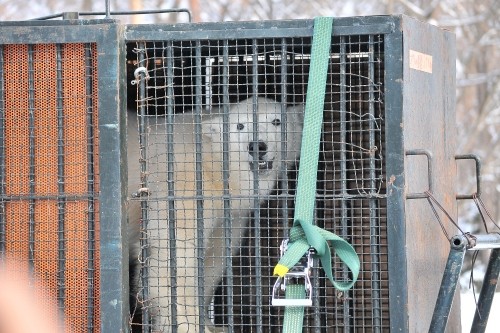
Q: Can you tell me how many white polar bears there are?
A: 1